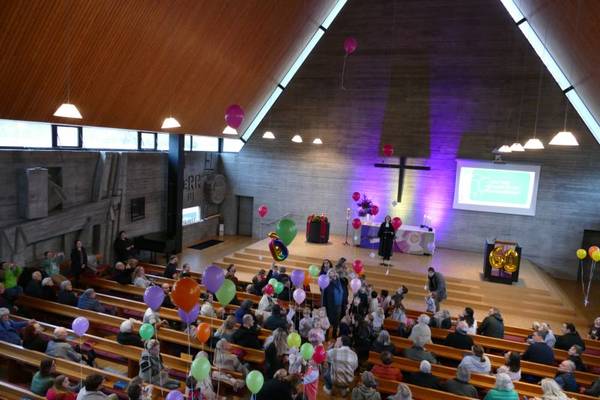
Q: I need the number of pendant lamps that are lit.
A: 10